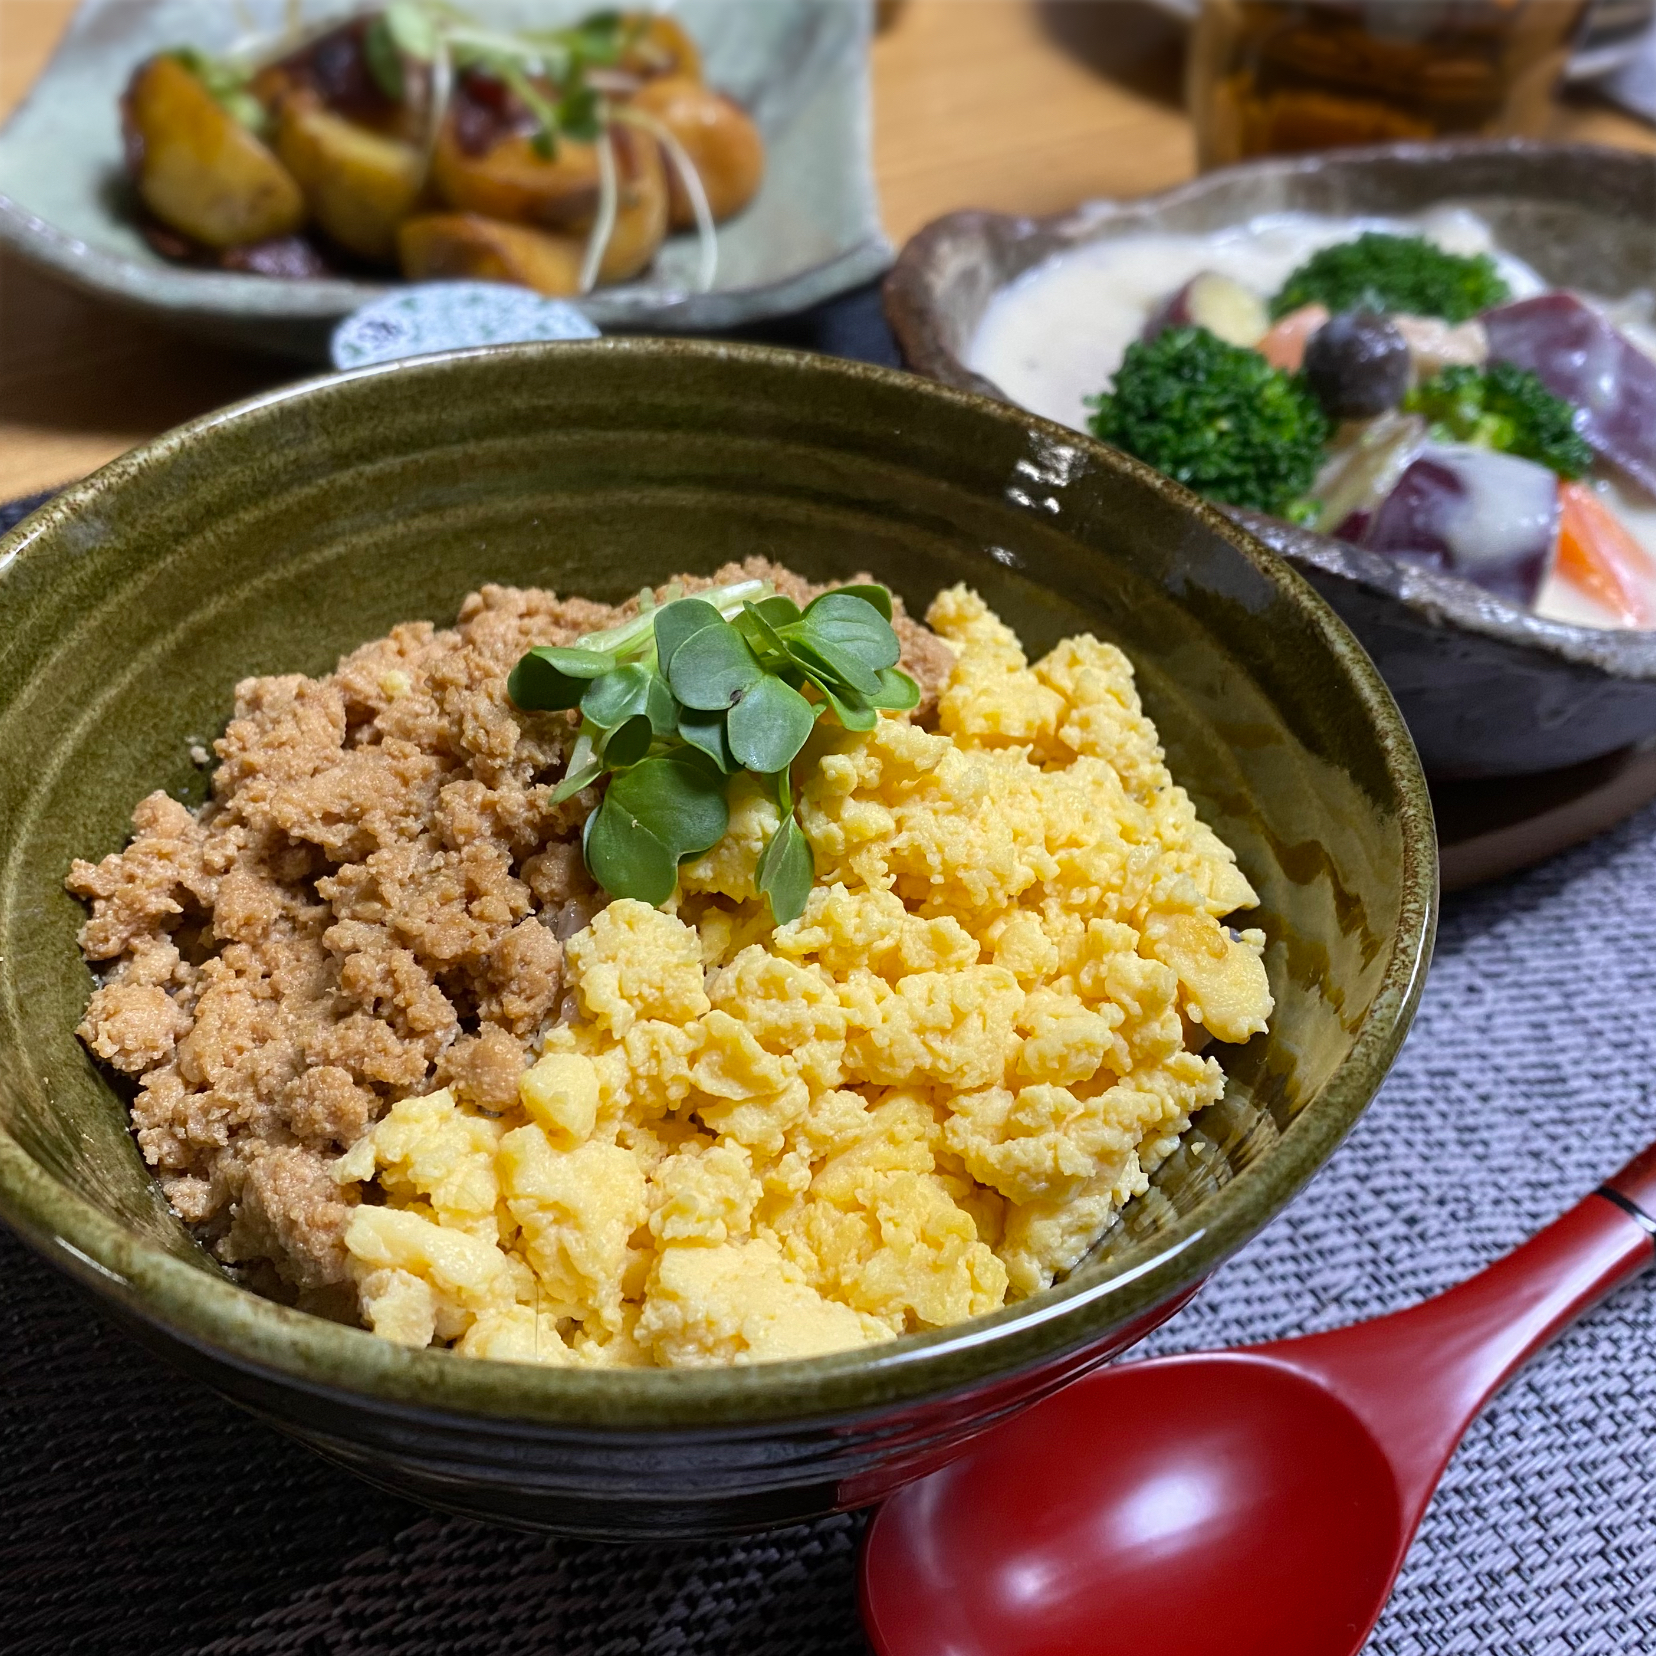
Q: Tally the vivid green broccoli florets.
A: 3